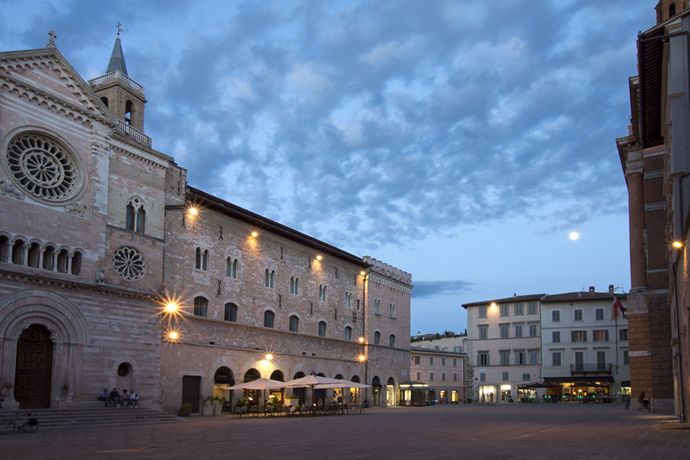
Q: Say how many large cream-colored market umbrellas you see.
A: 3